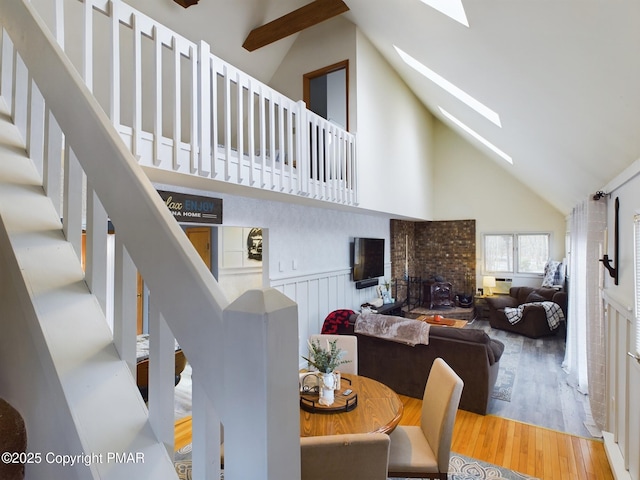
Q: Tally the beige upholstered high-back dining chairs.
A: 3